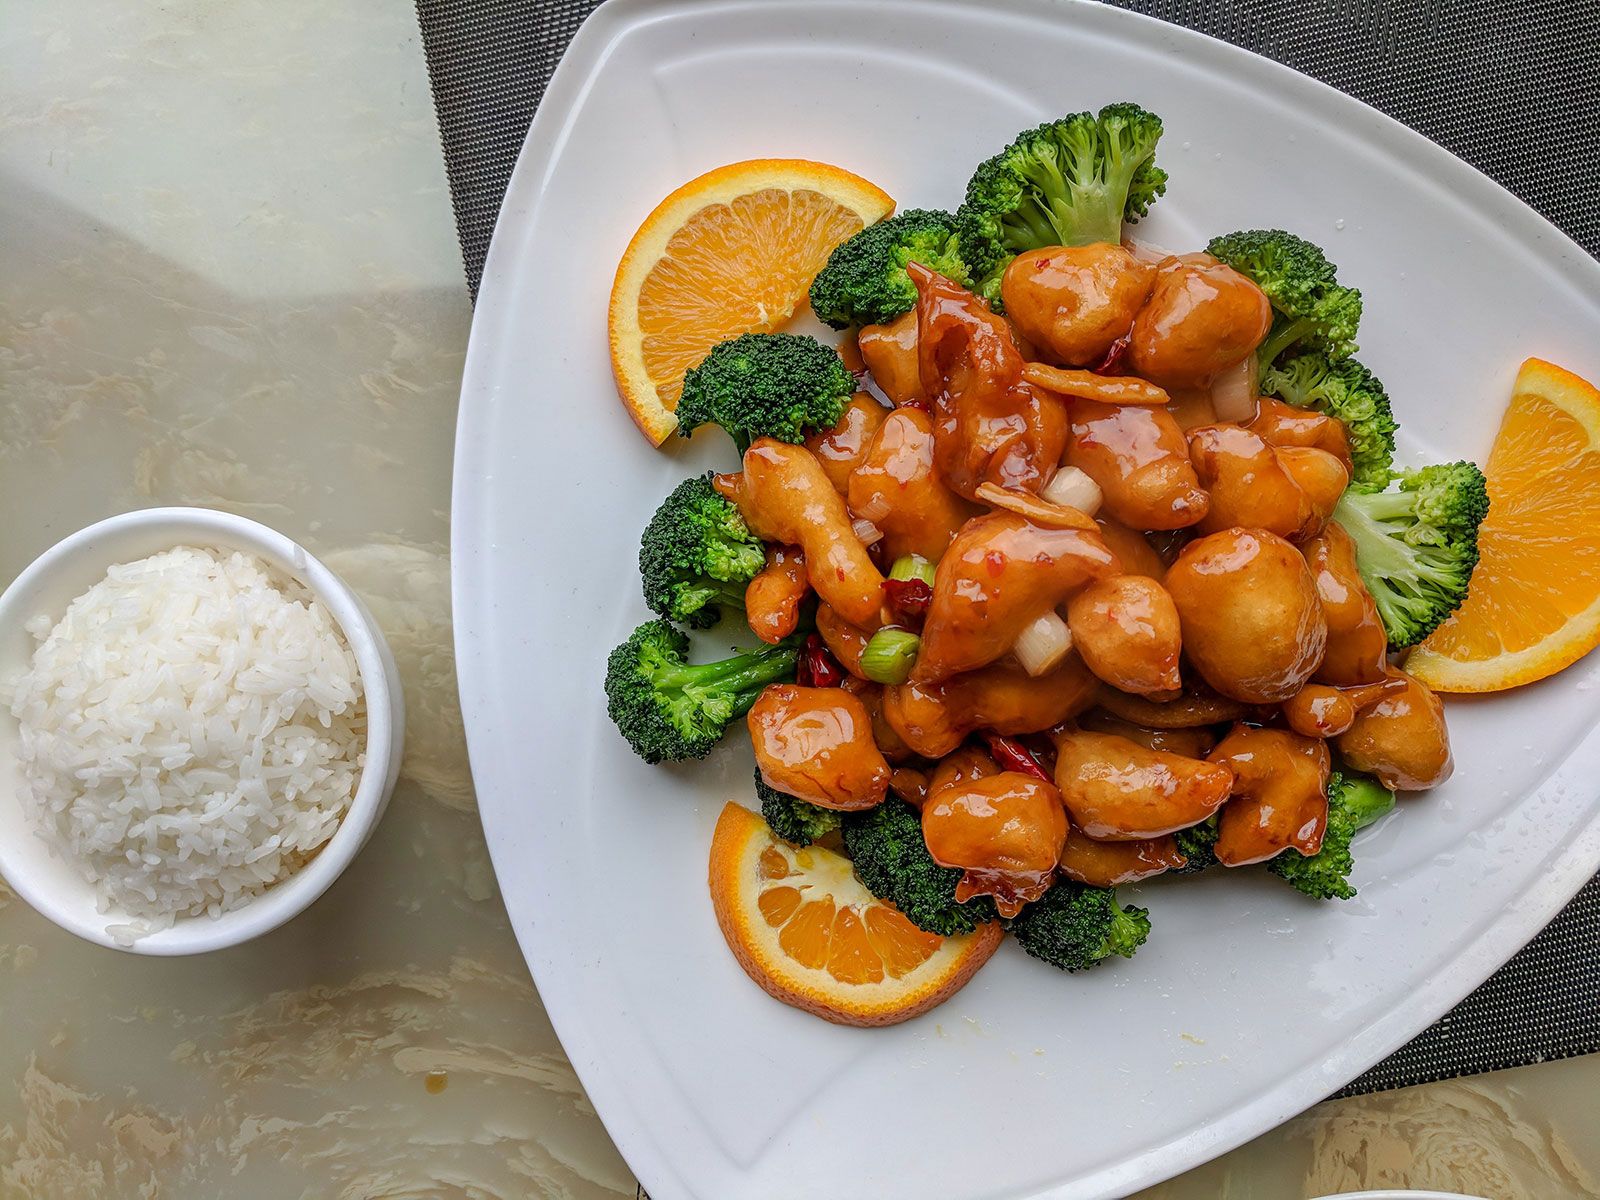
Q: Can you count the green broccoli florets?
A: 13